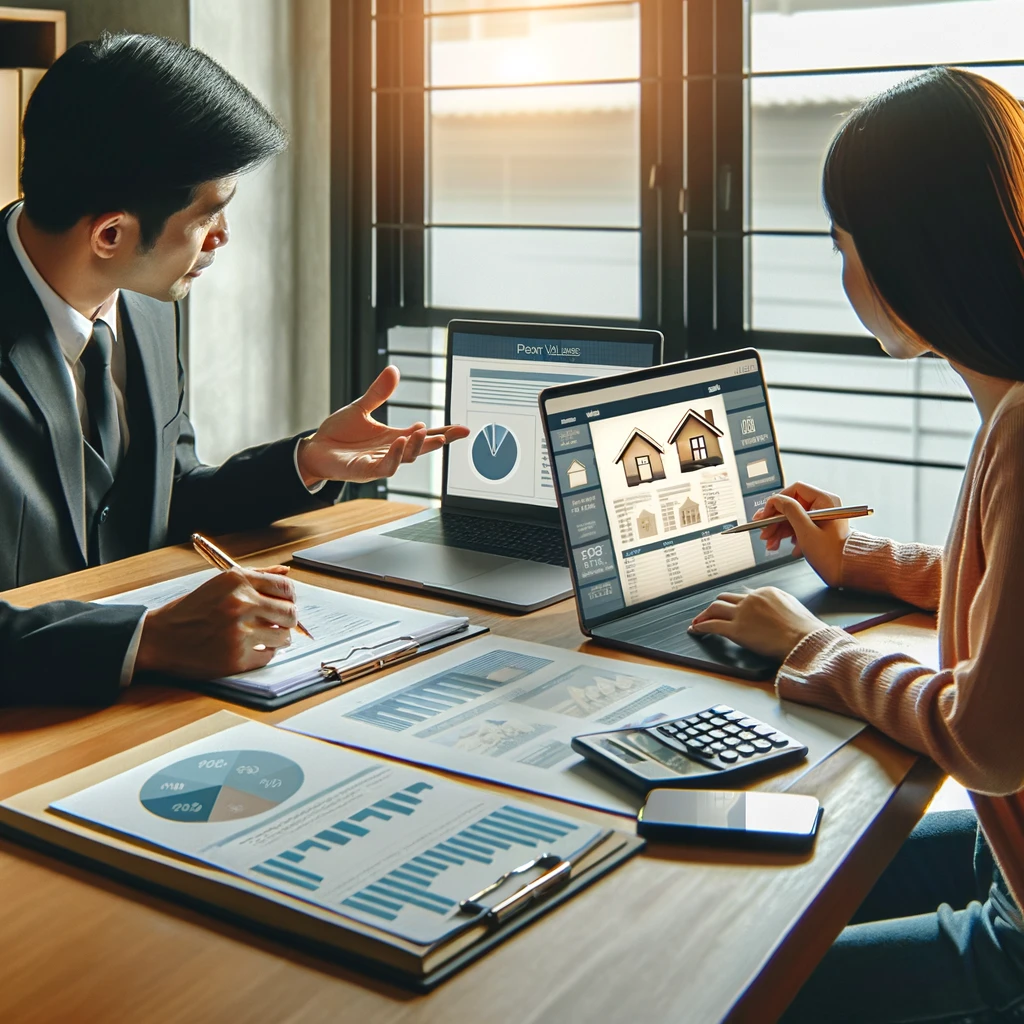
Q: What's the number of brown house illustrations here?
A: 2